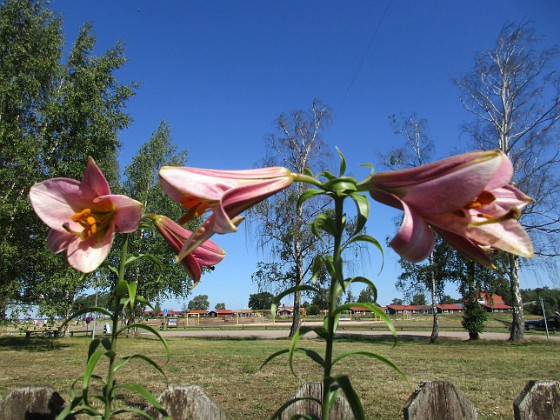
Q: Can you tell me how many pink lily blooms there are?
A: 4